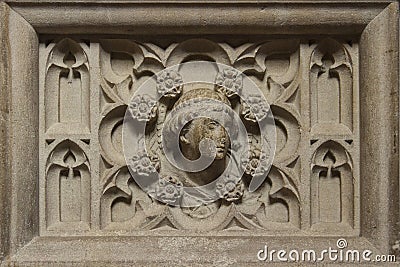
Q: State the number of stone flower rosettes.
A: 8